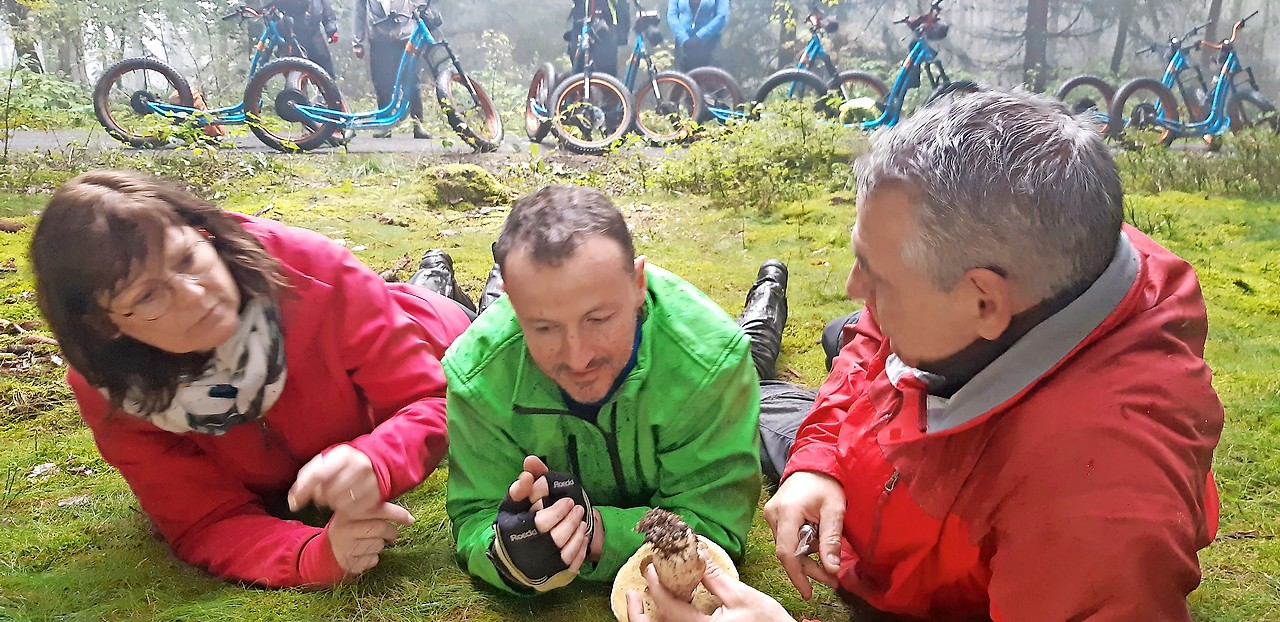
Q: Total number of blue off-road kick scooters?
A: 8